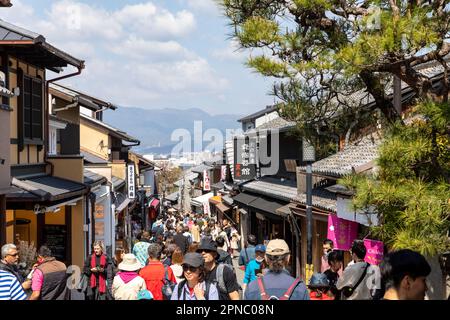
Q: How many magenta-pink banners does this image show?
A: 2